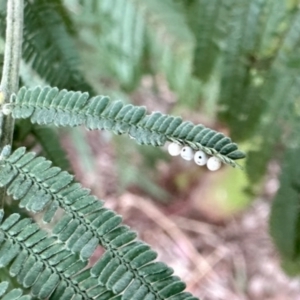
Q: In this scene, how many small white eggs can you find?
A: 4